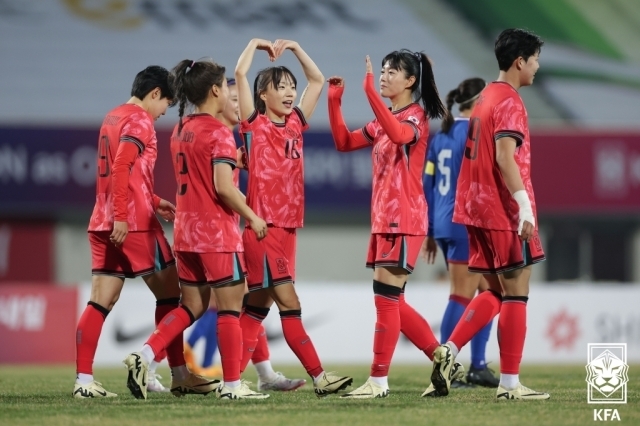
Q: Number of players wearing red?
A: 6